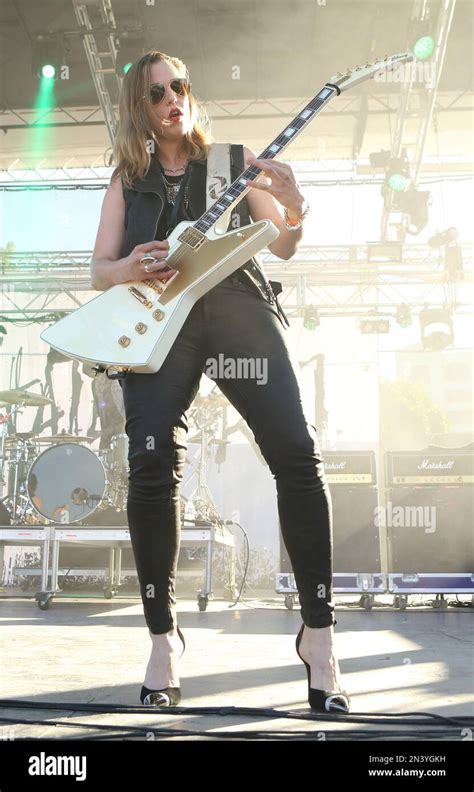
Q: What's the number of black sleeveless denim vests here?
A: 1